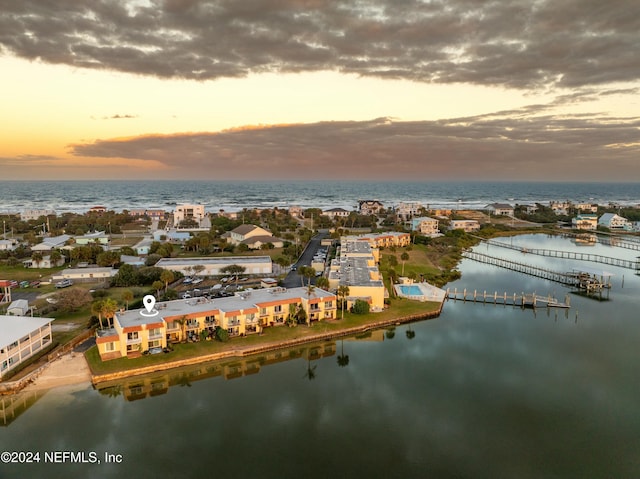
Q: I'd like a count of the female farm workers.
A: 0